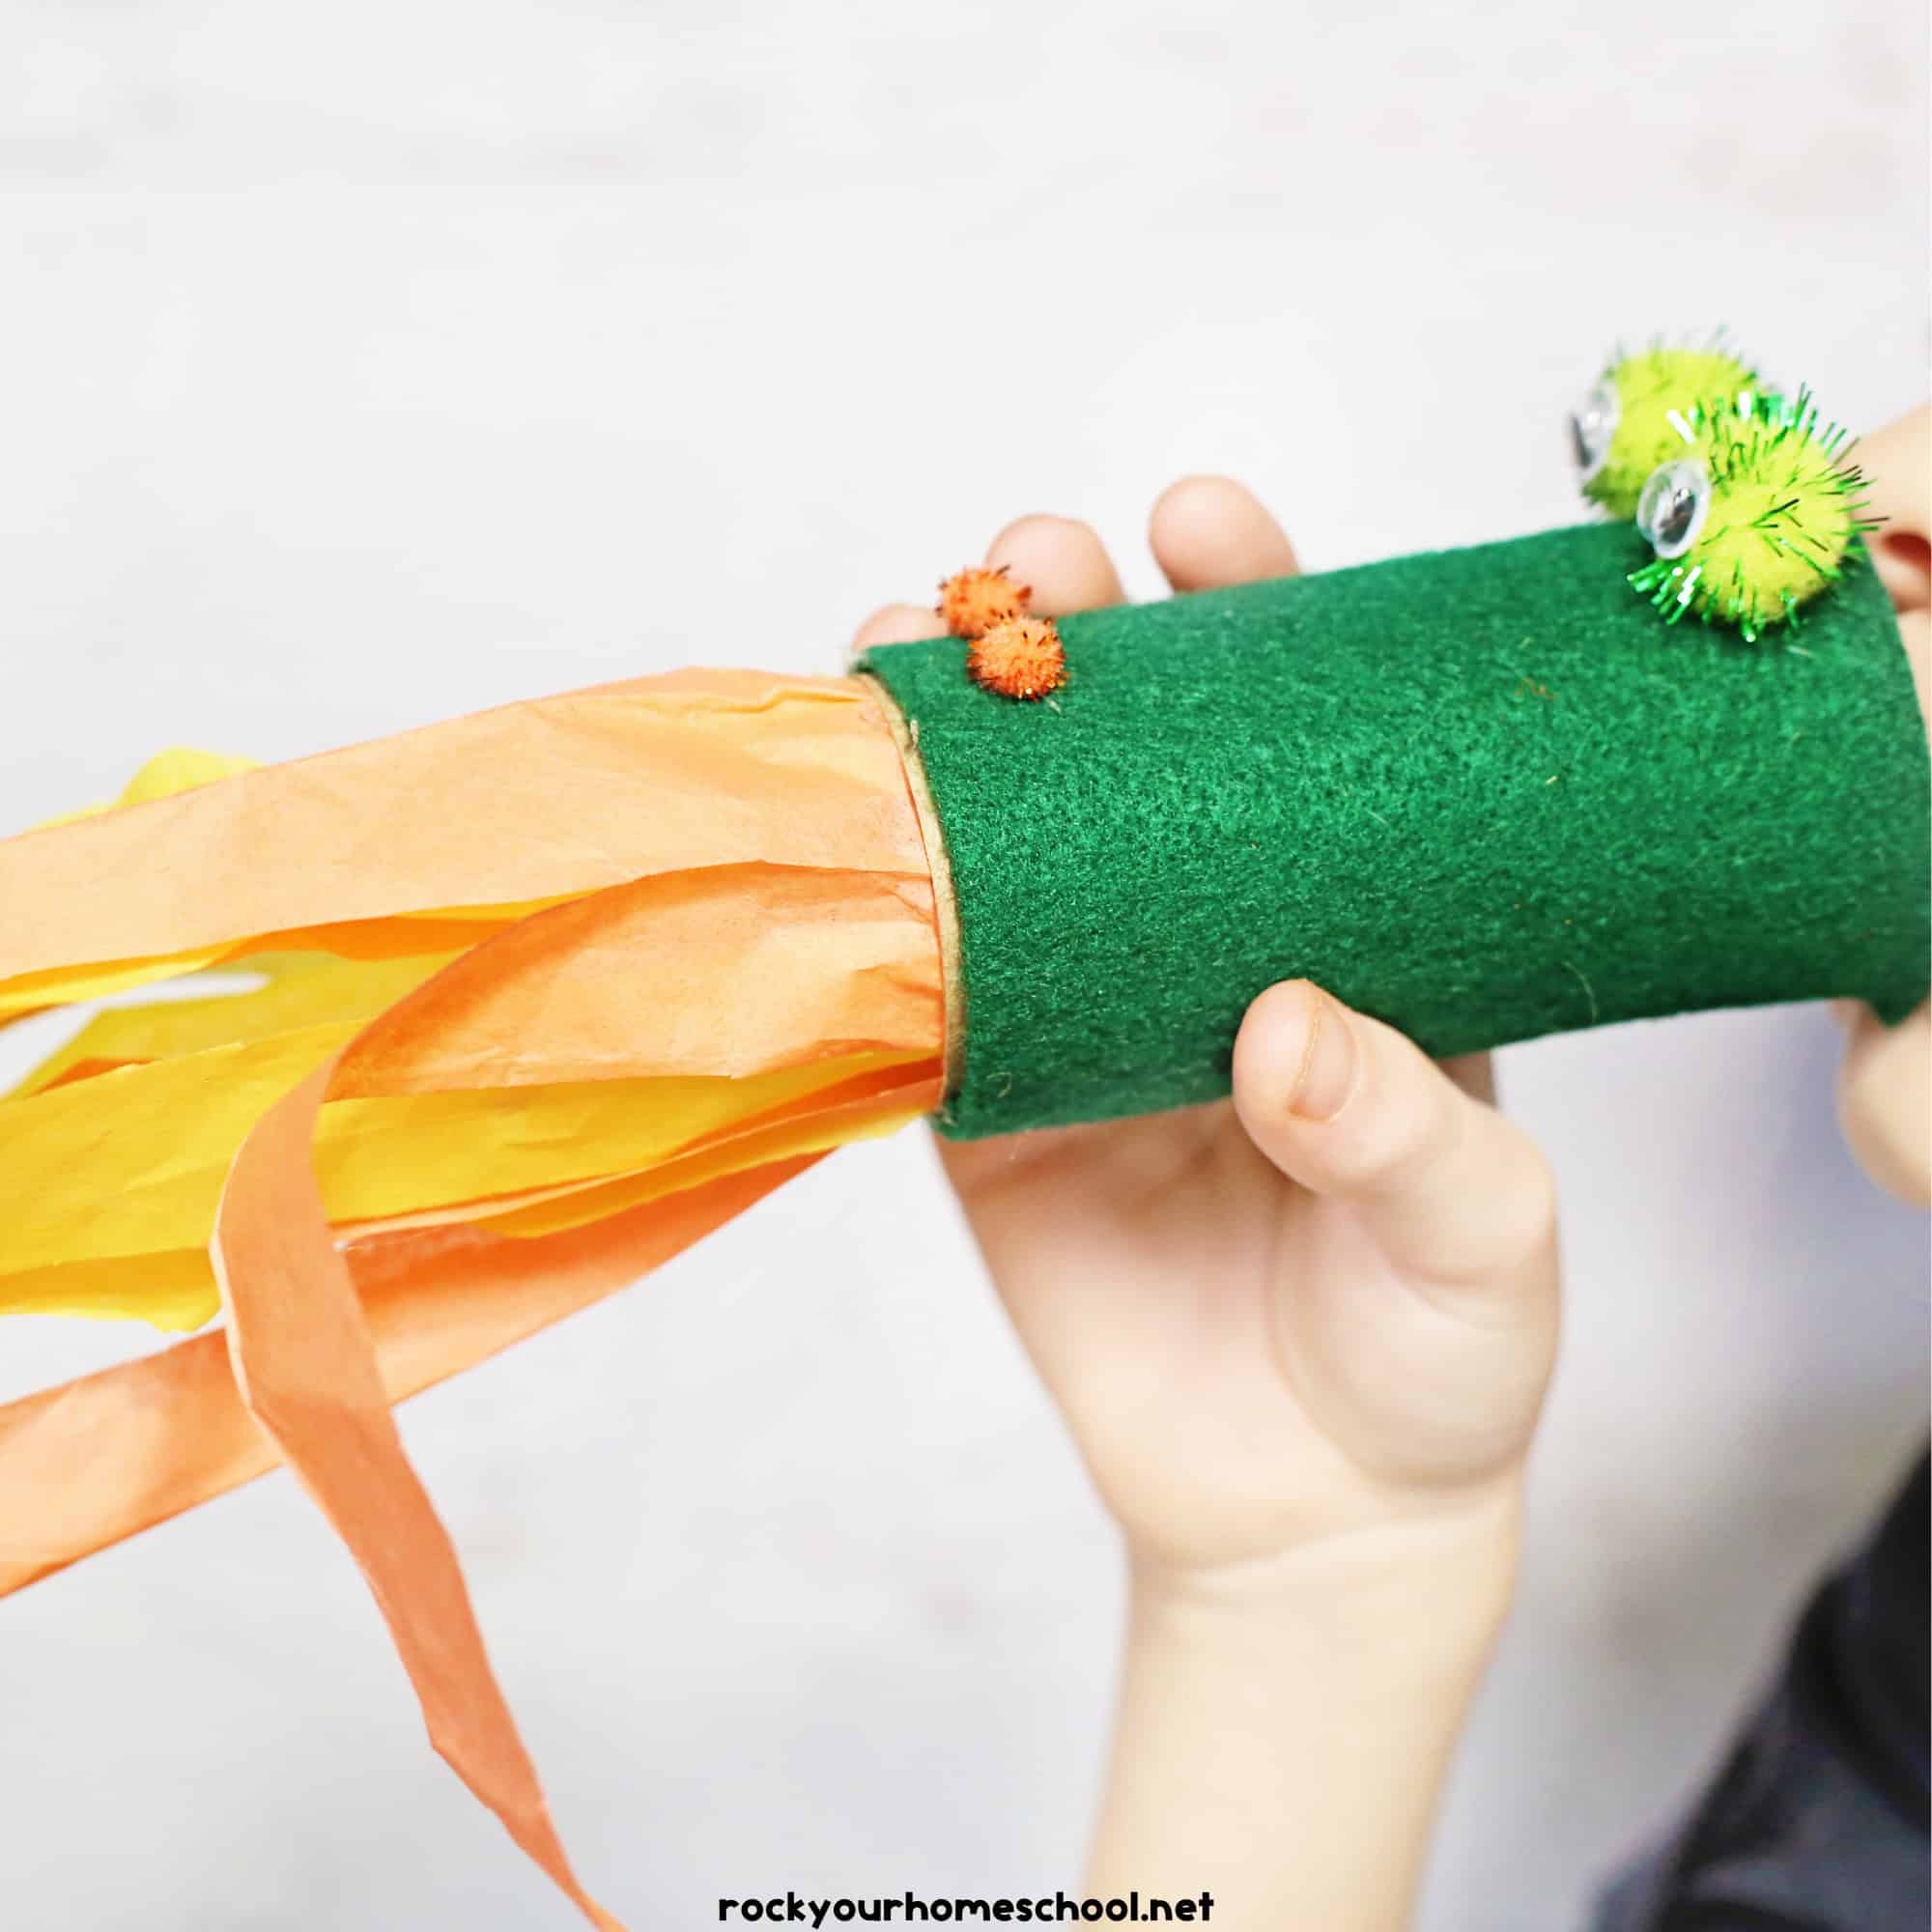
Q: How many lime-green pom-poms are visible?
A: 2